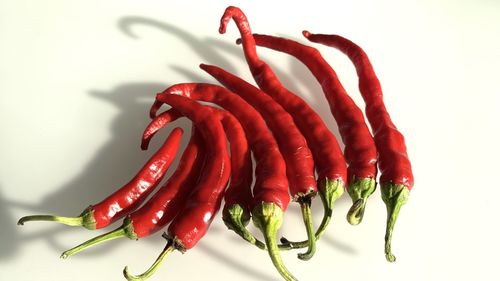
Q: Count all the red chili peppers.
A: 9